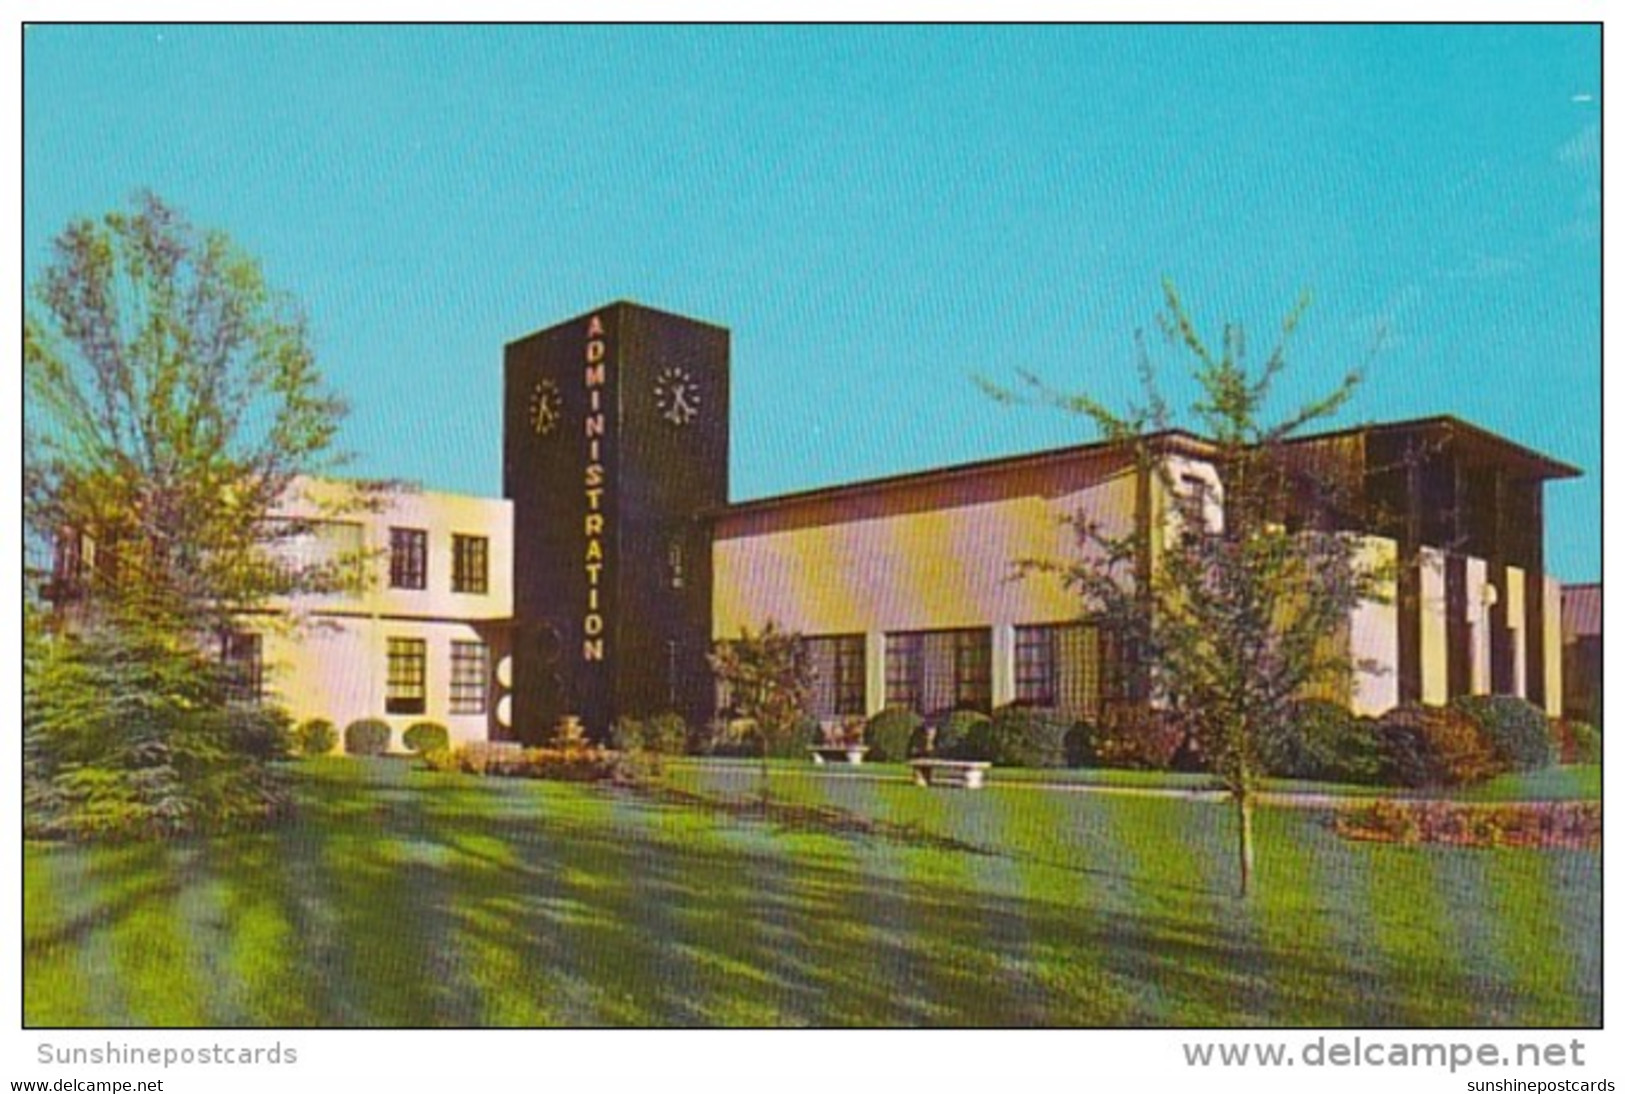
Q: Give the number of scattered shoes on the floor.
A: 0